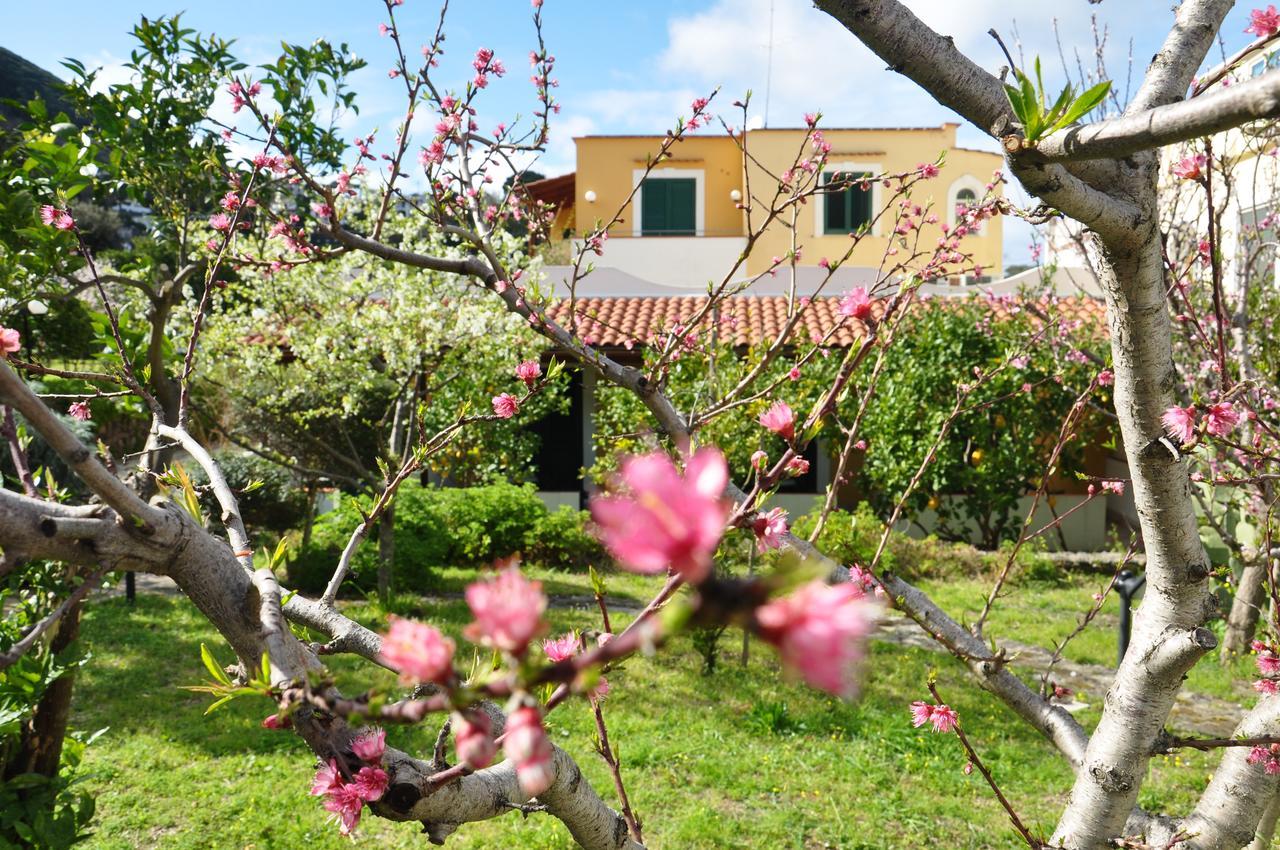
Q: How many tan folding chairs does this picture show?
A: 0